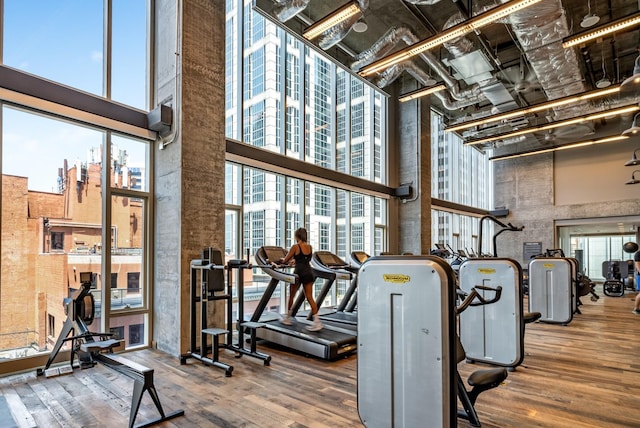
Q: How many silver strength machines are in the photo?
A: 3